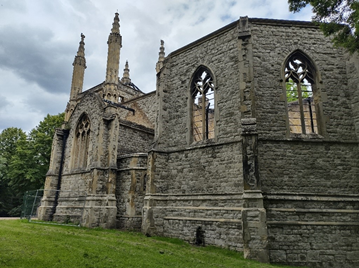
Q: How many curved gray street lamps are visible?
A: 0